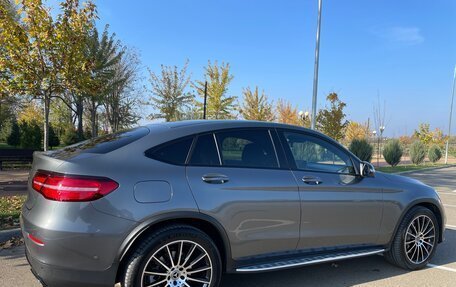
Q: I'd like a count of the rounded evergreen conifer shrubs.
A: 4